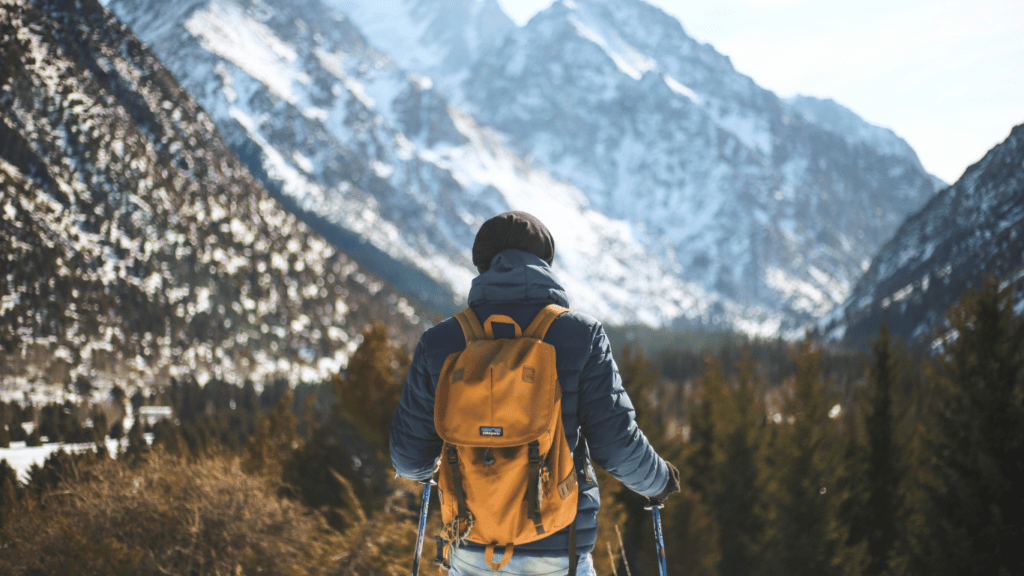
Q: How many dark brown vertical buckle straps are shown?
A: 2